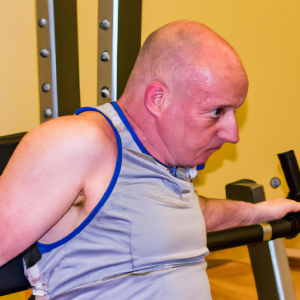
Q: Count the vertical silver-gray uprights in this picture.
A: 2